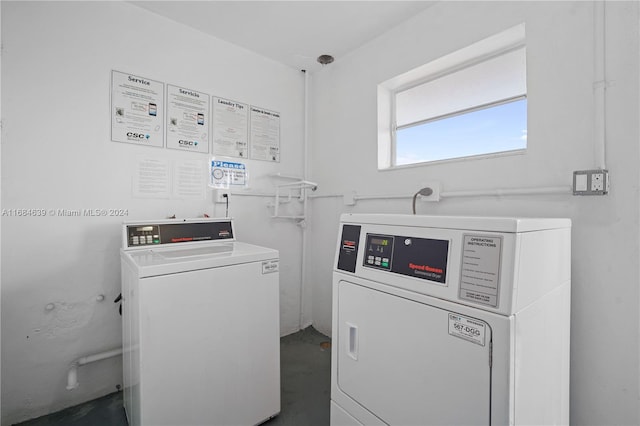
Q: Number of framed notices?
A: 4